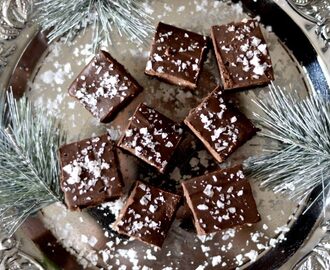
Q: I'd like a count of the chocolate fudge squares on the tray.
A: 8